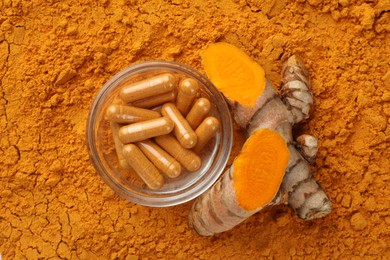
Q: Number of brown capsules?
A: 12